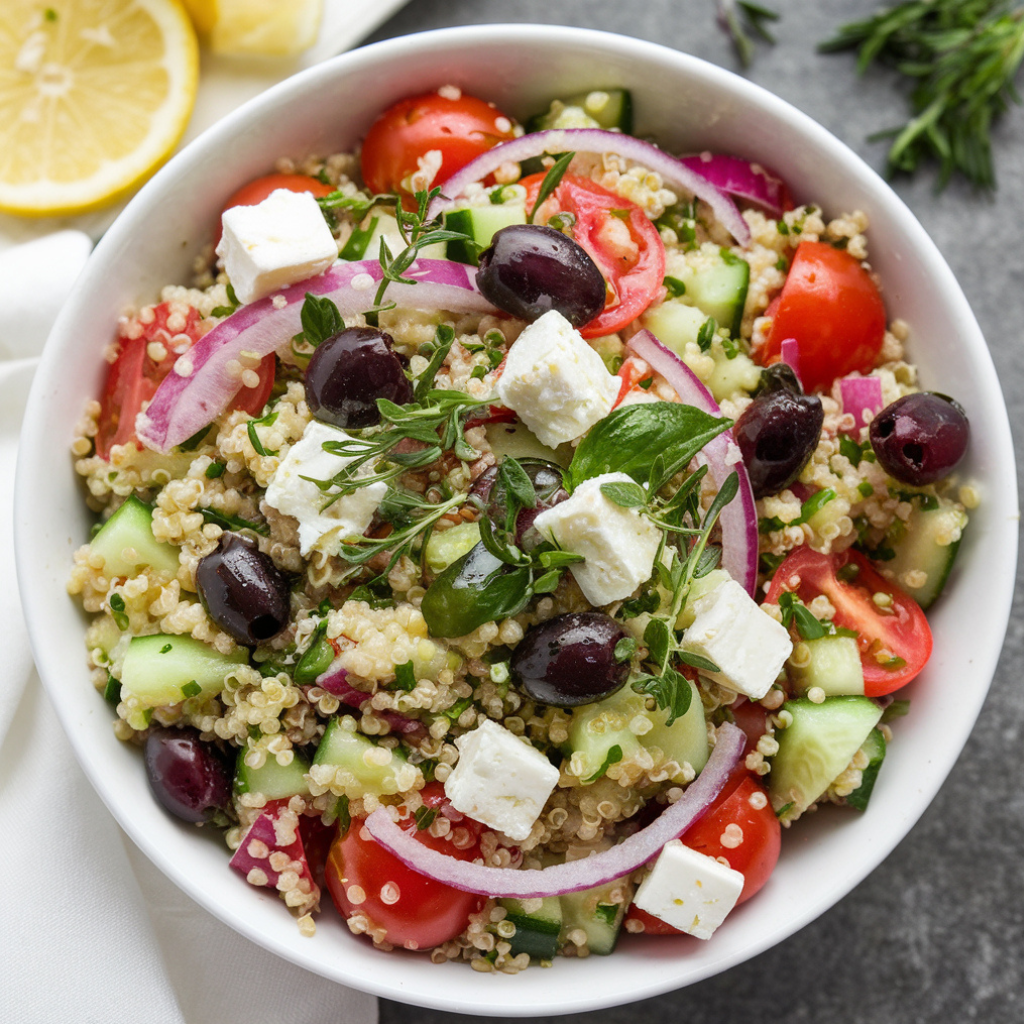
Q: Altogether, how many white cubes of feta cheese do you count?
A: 7